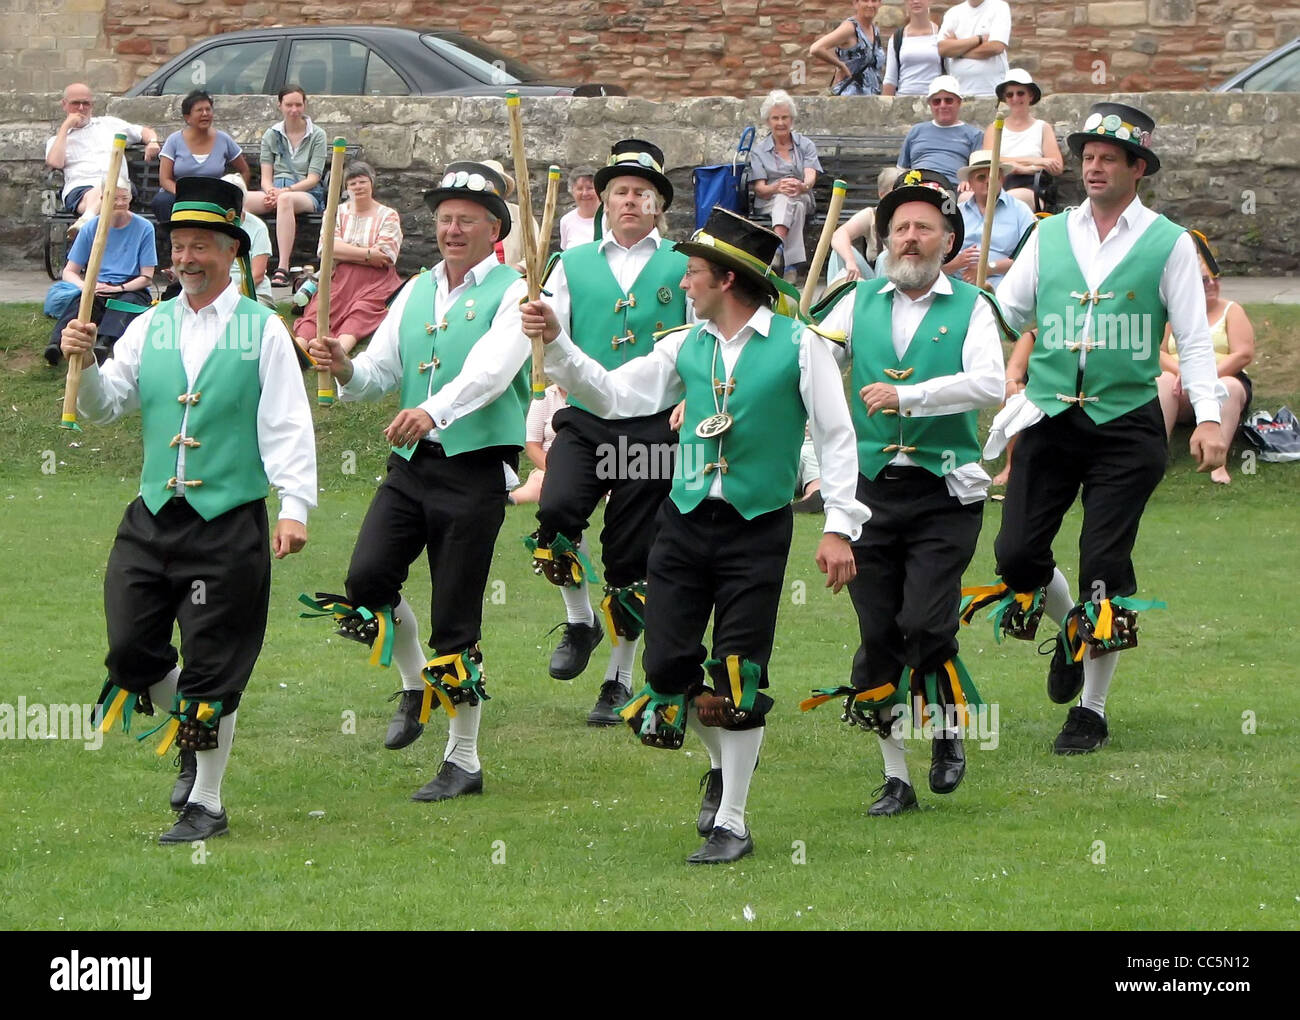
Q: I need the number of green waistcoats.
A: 6